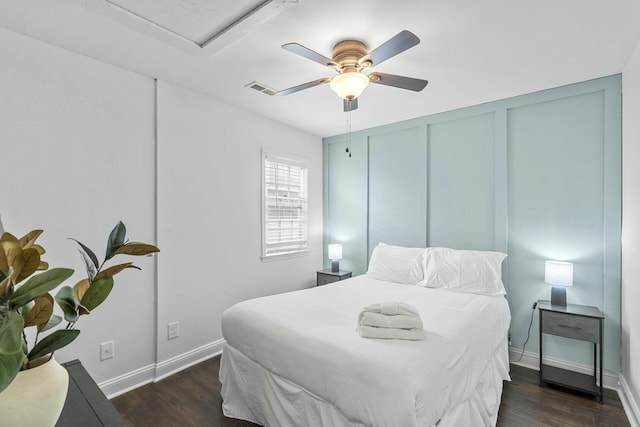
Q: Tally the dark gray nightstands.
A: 2